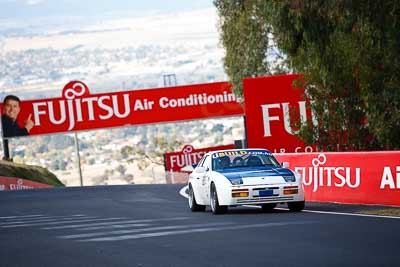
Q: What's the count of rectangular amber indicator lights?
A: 2